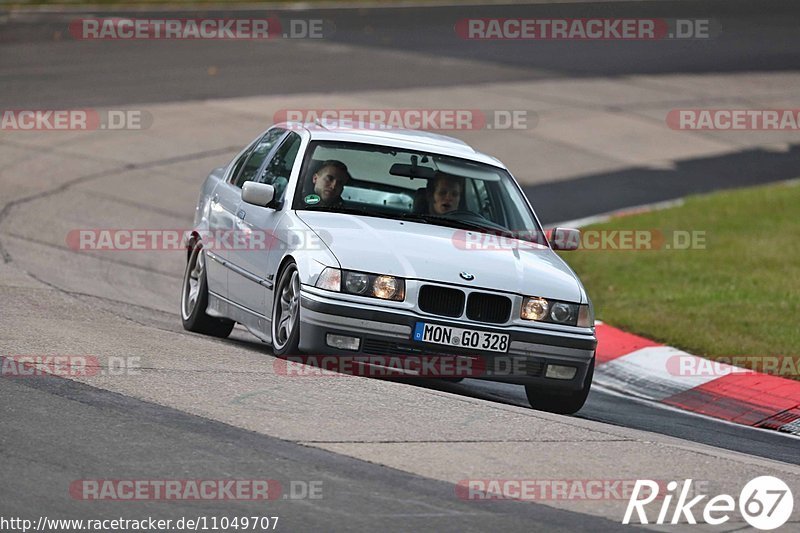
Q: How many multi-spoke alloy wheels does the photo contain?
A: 2